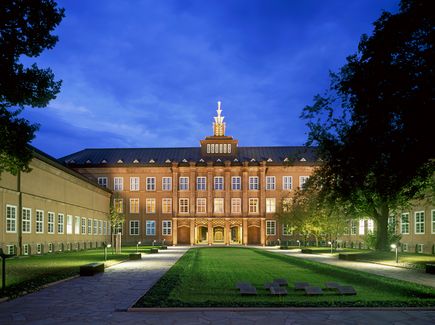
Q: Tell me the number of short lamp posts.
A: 9